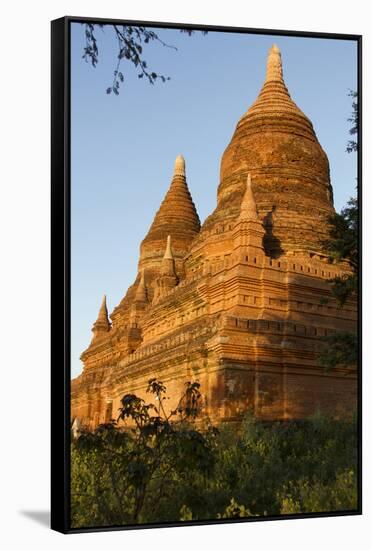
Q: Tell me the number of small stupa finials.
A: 4